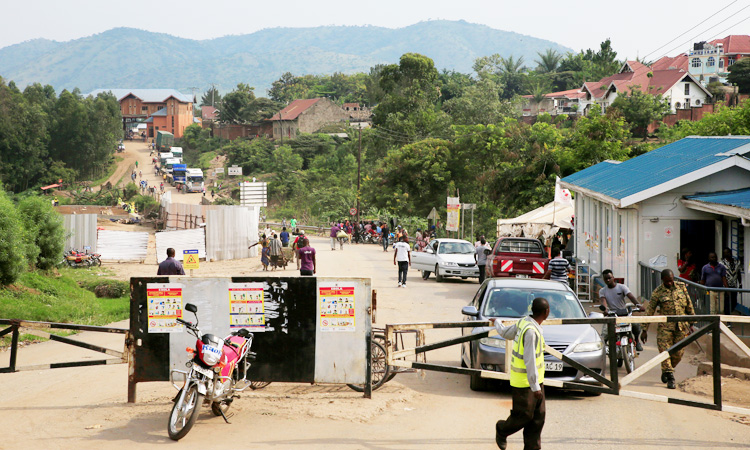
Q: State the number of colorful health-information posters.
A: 3